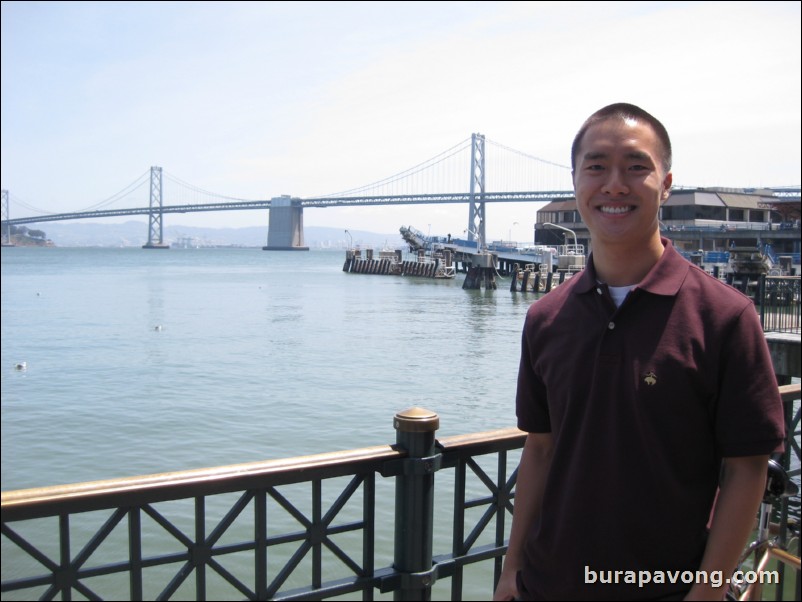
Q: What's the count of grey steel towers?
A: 3